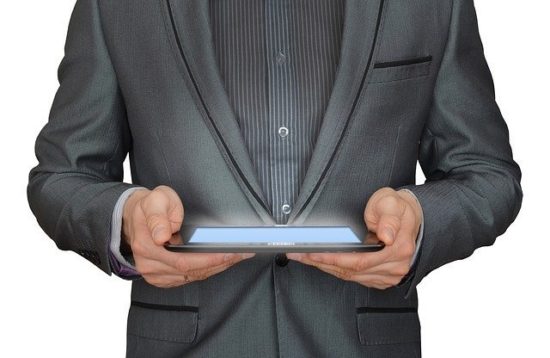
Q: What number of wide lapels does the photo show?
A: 2